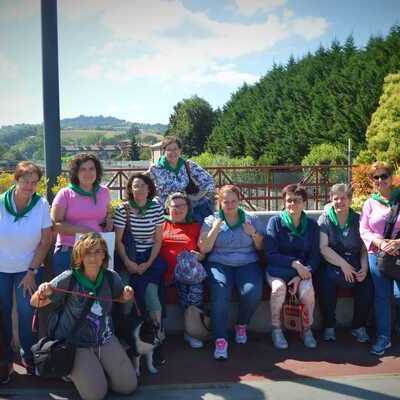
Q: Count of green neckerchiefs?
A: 10